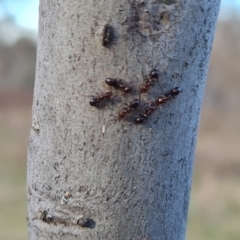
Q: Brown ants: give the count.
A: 6